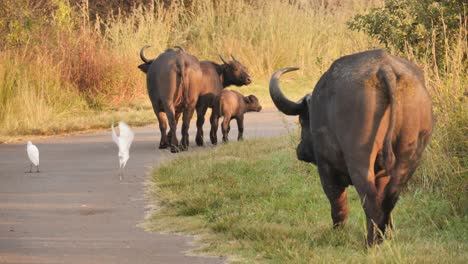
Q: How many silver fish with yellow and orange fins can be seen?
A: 0